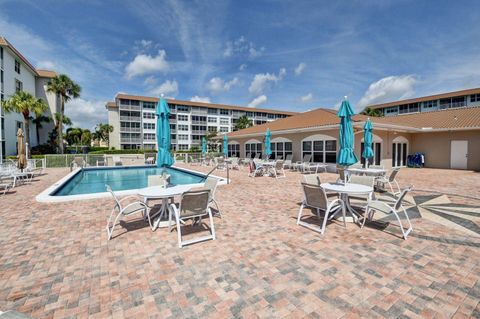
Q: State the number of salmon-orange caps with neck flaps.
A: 0